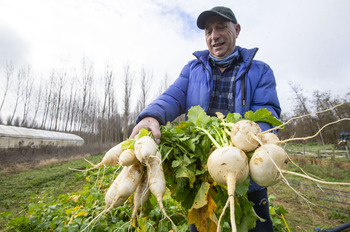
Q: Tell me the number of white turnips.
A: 11